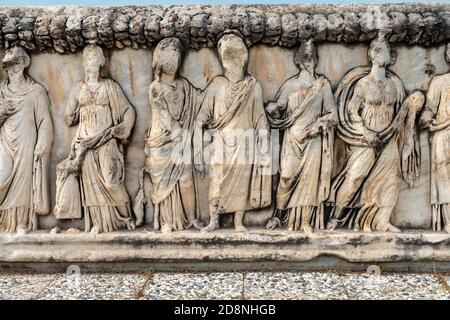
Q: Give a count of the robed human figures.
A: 7